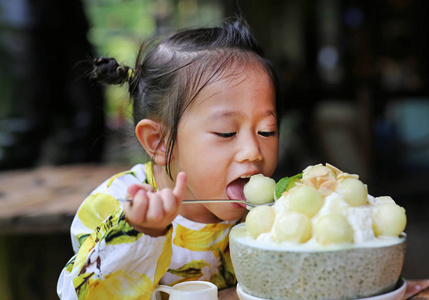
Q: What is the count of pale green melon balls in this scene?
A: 7